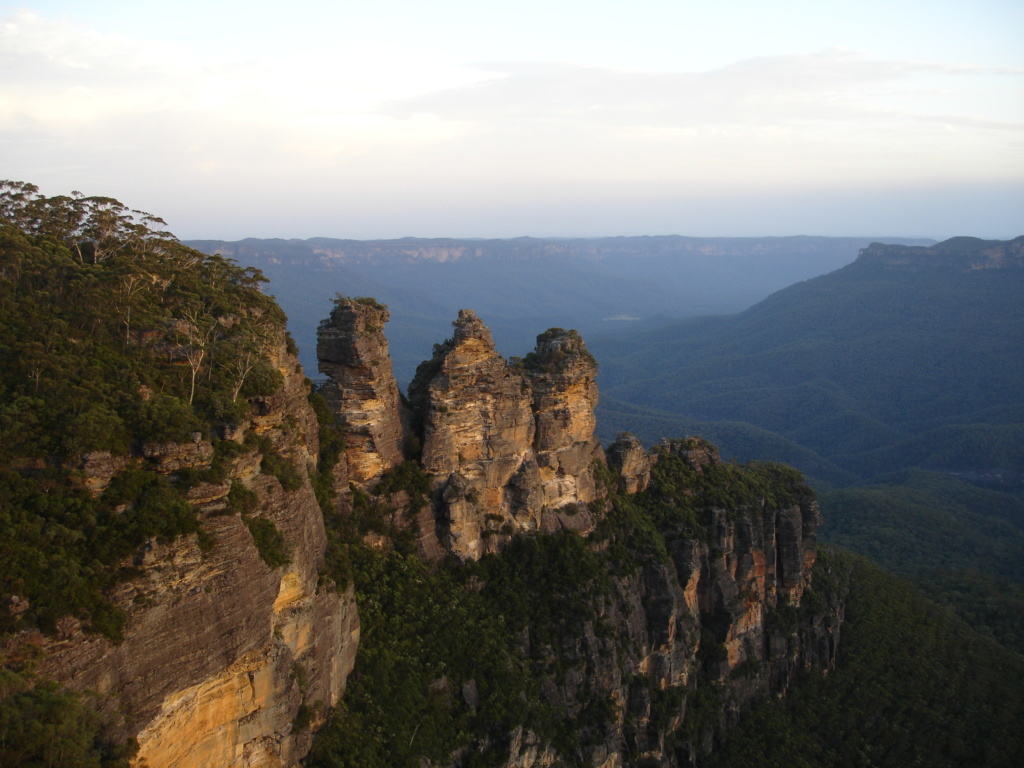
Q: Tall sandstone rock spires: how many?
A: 3